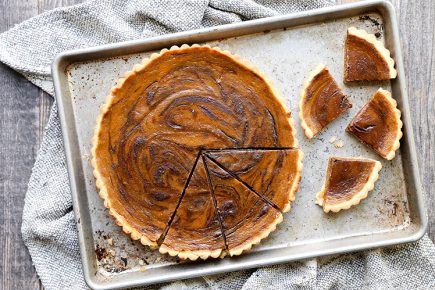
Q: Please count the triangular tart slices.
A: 7